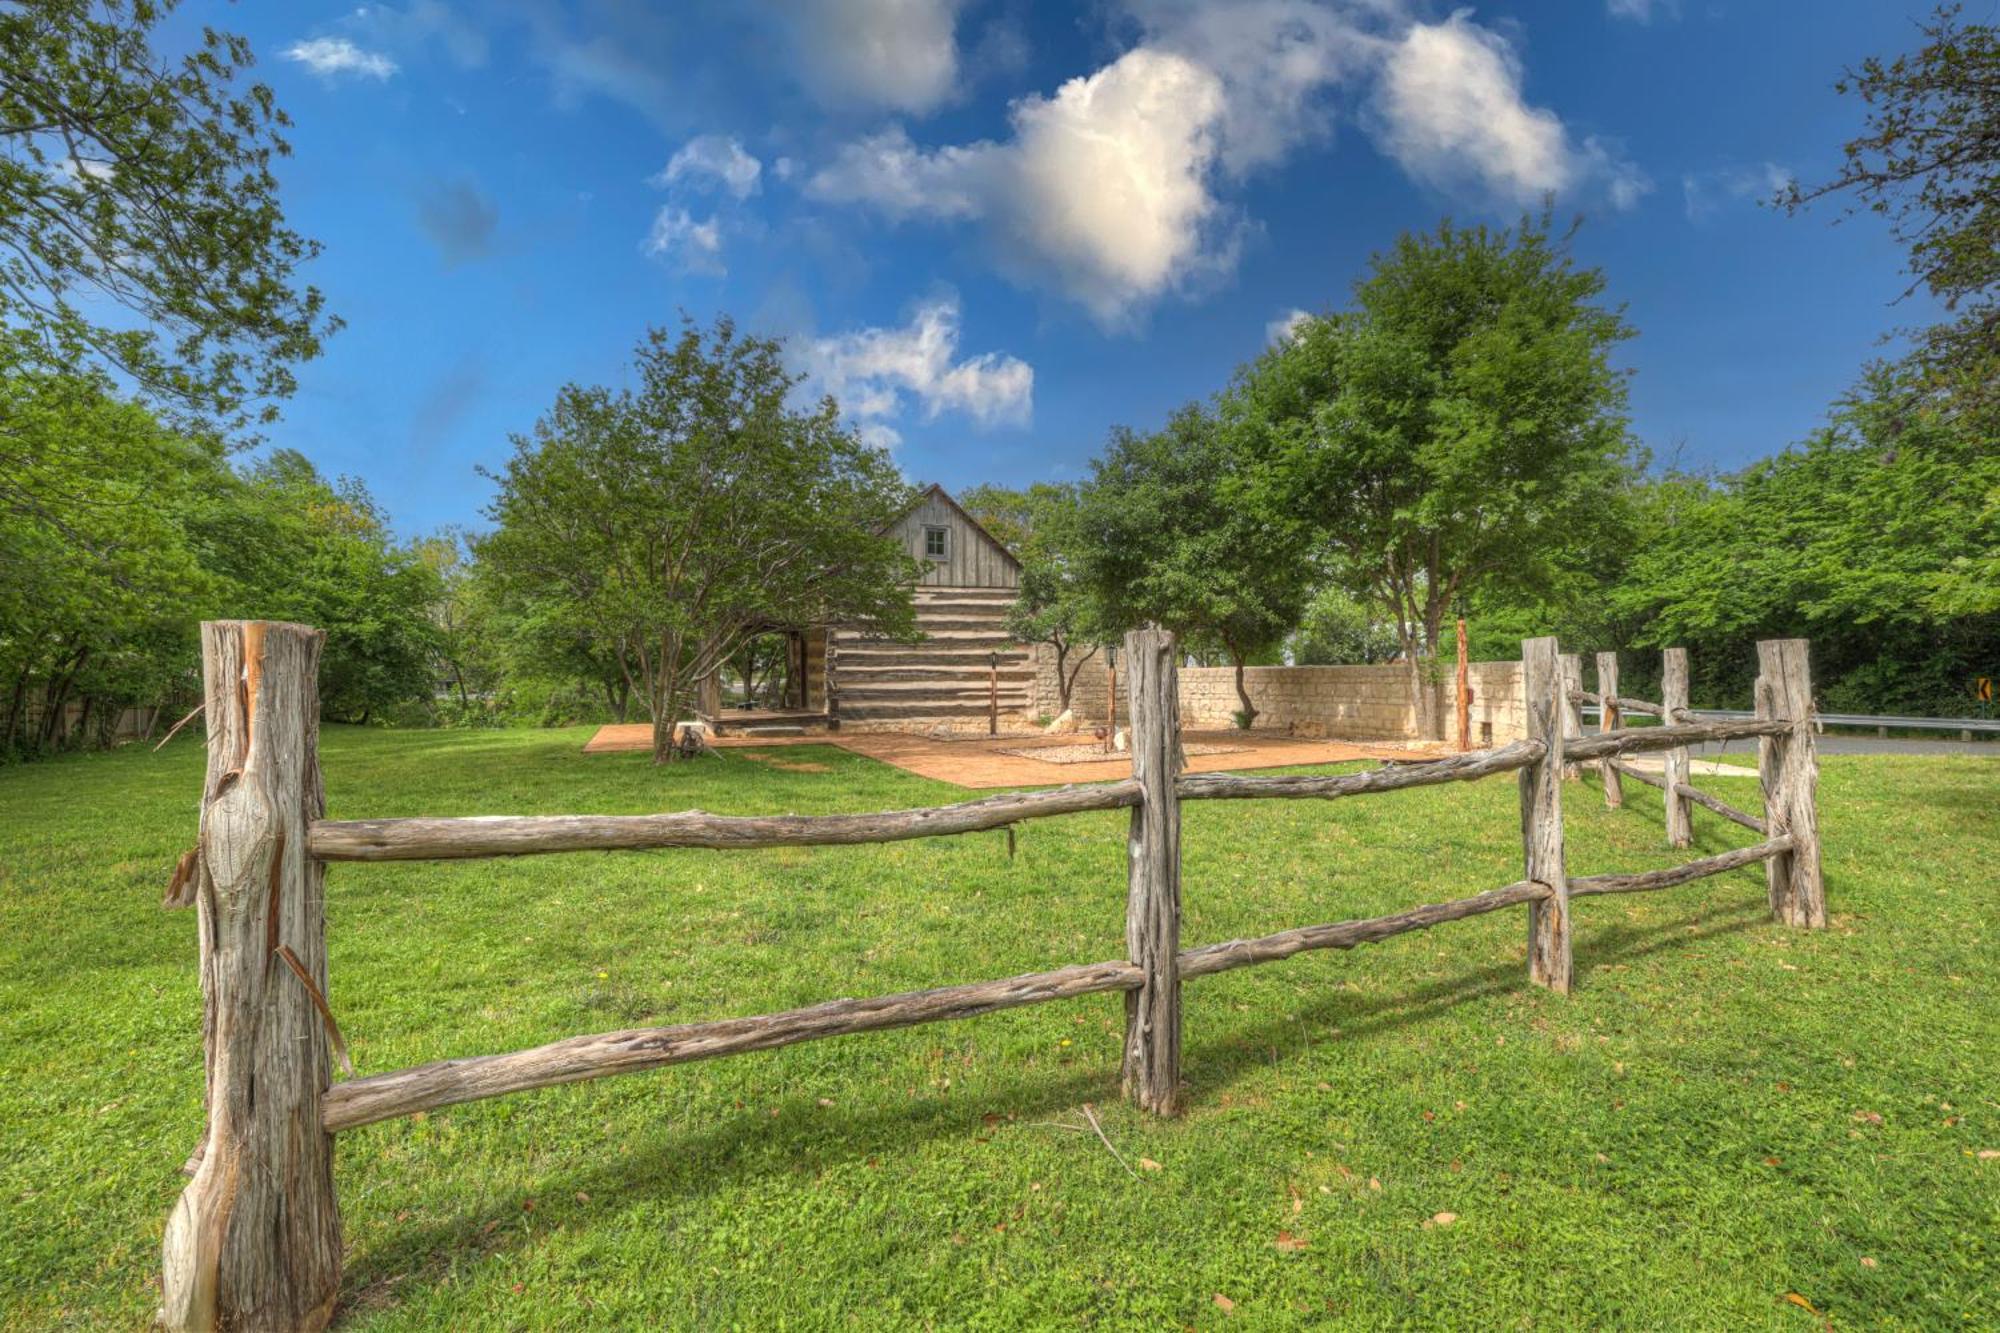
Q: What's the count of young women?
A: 0